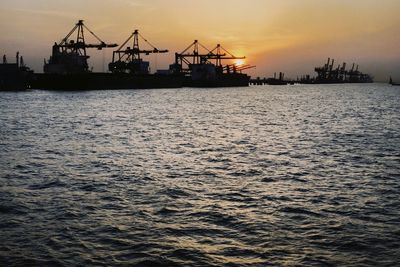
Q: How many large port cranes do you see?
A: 4